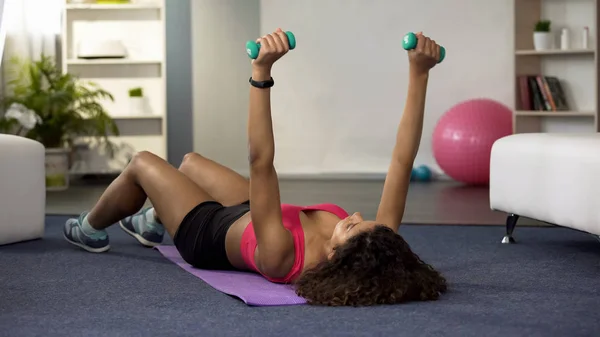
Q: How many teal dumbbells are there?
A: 2